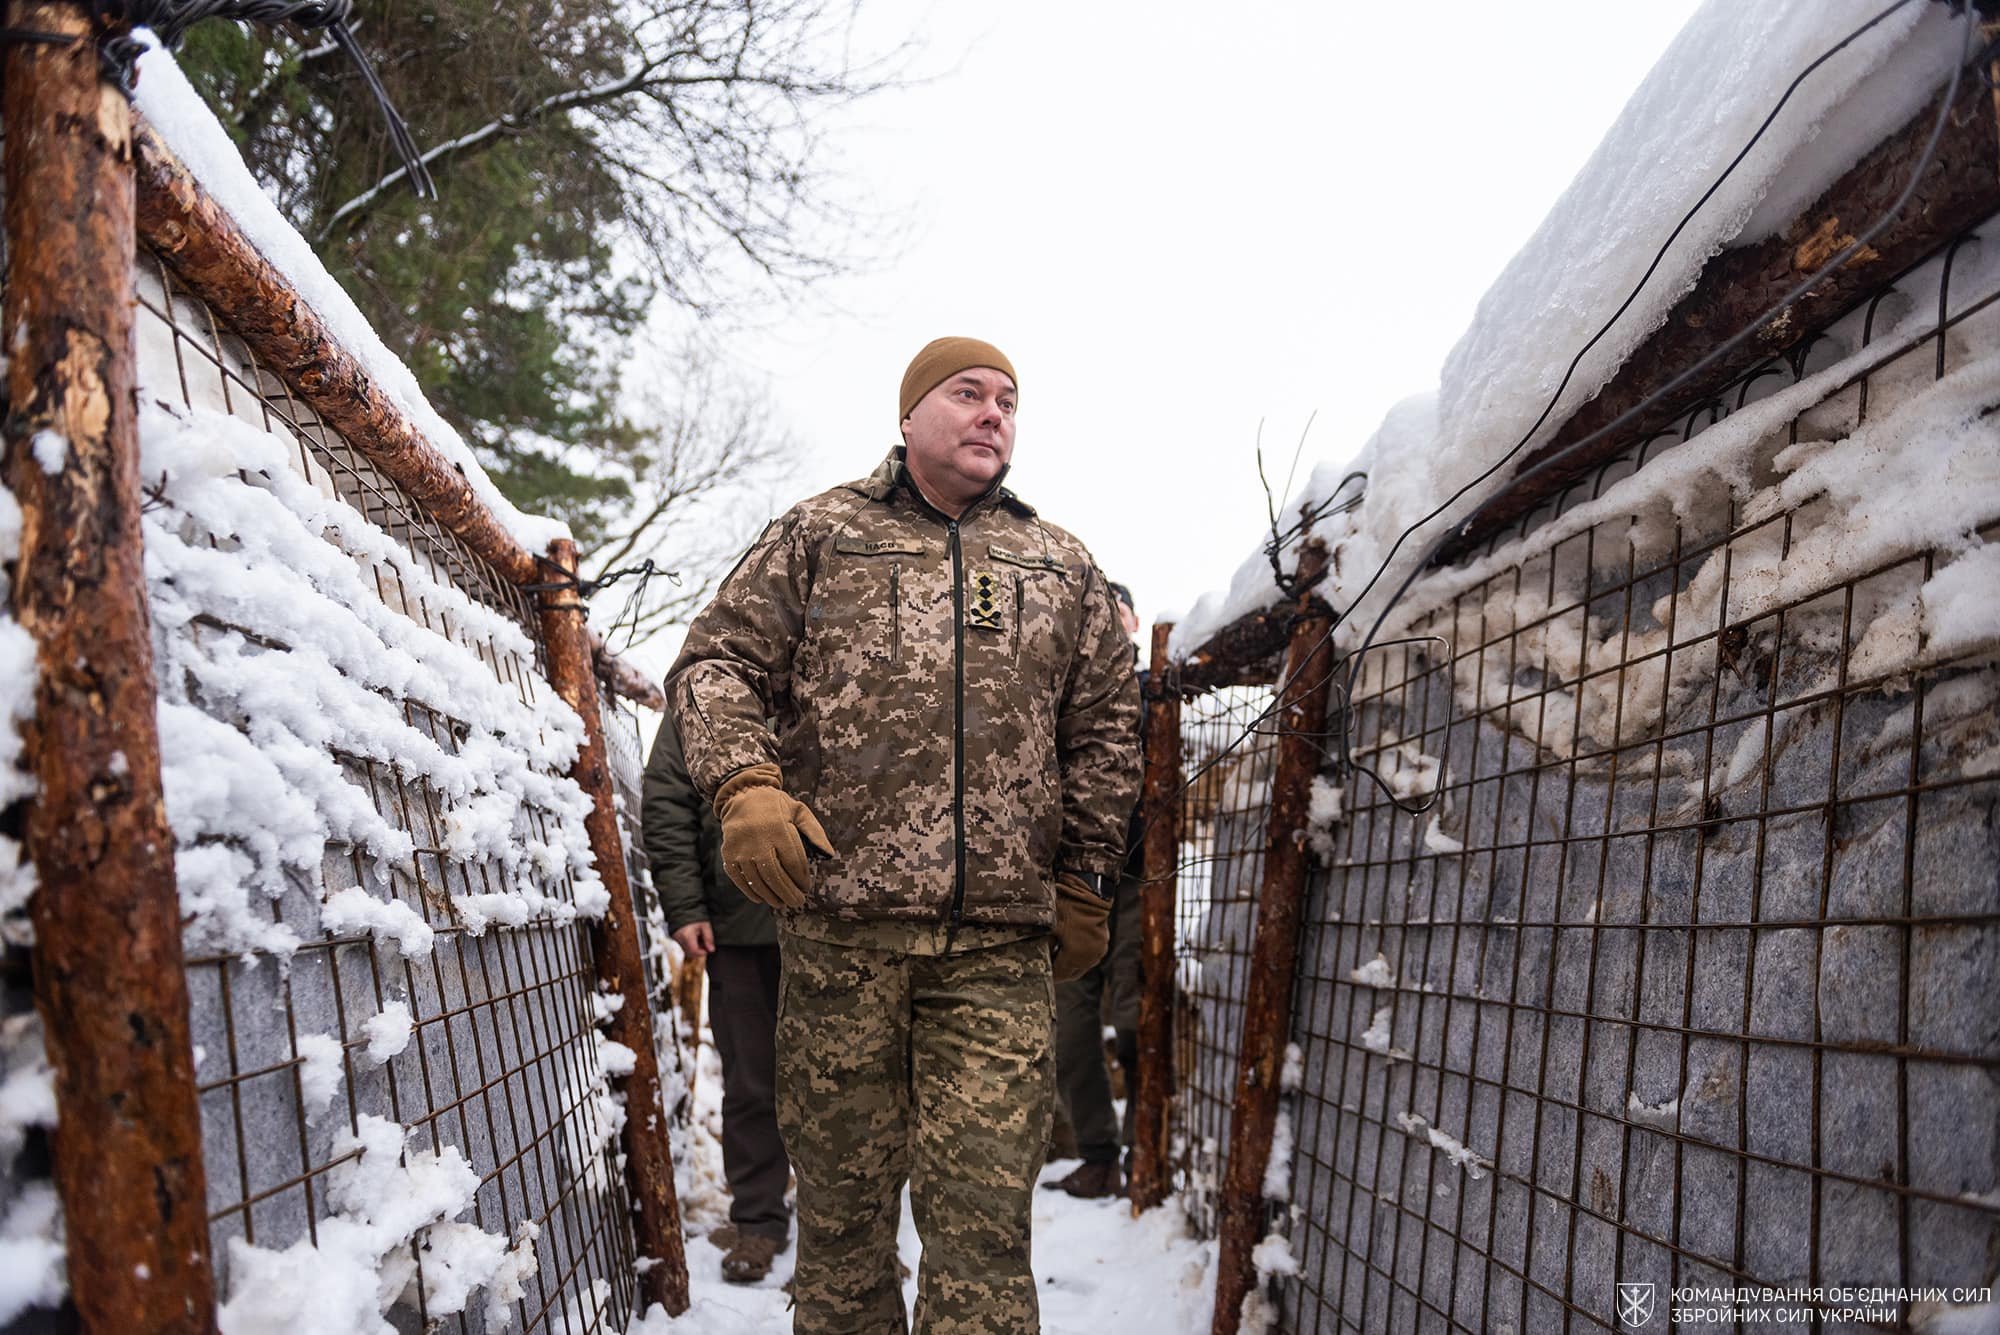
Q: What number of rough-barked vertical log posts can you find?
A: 4